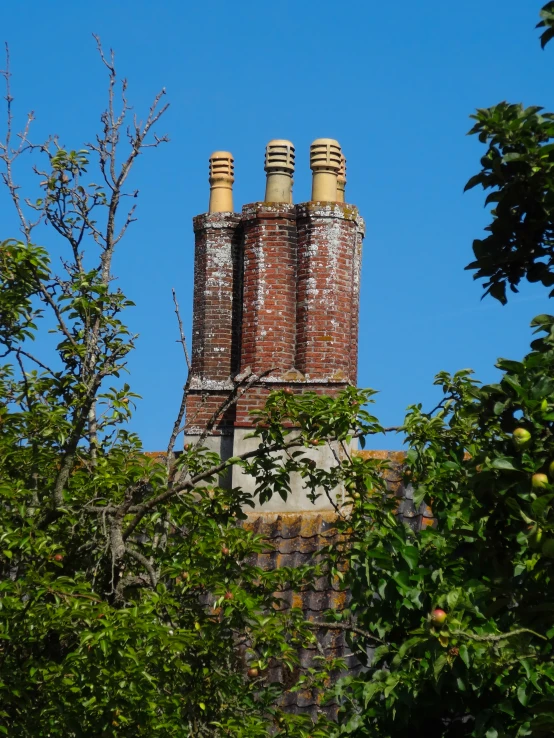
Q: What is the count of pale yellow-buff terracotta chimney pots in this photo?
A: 4